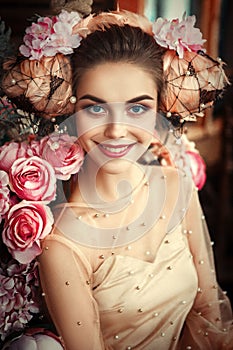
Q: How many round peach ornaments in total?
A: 2